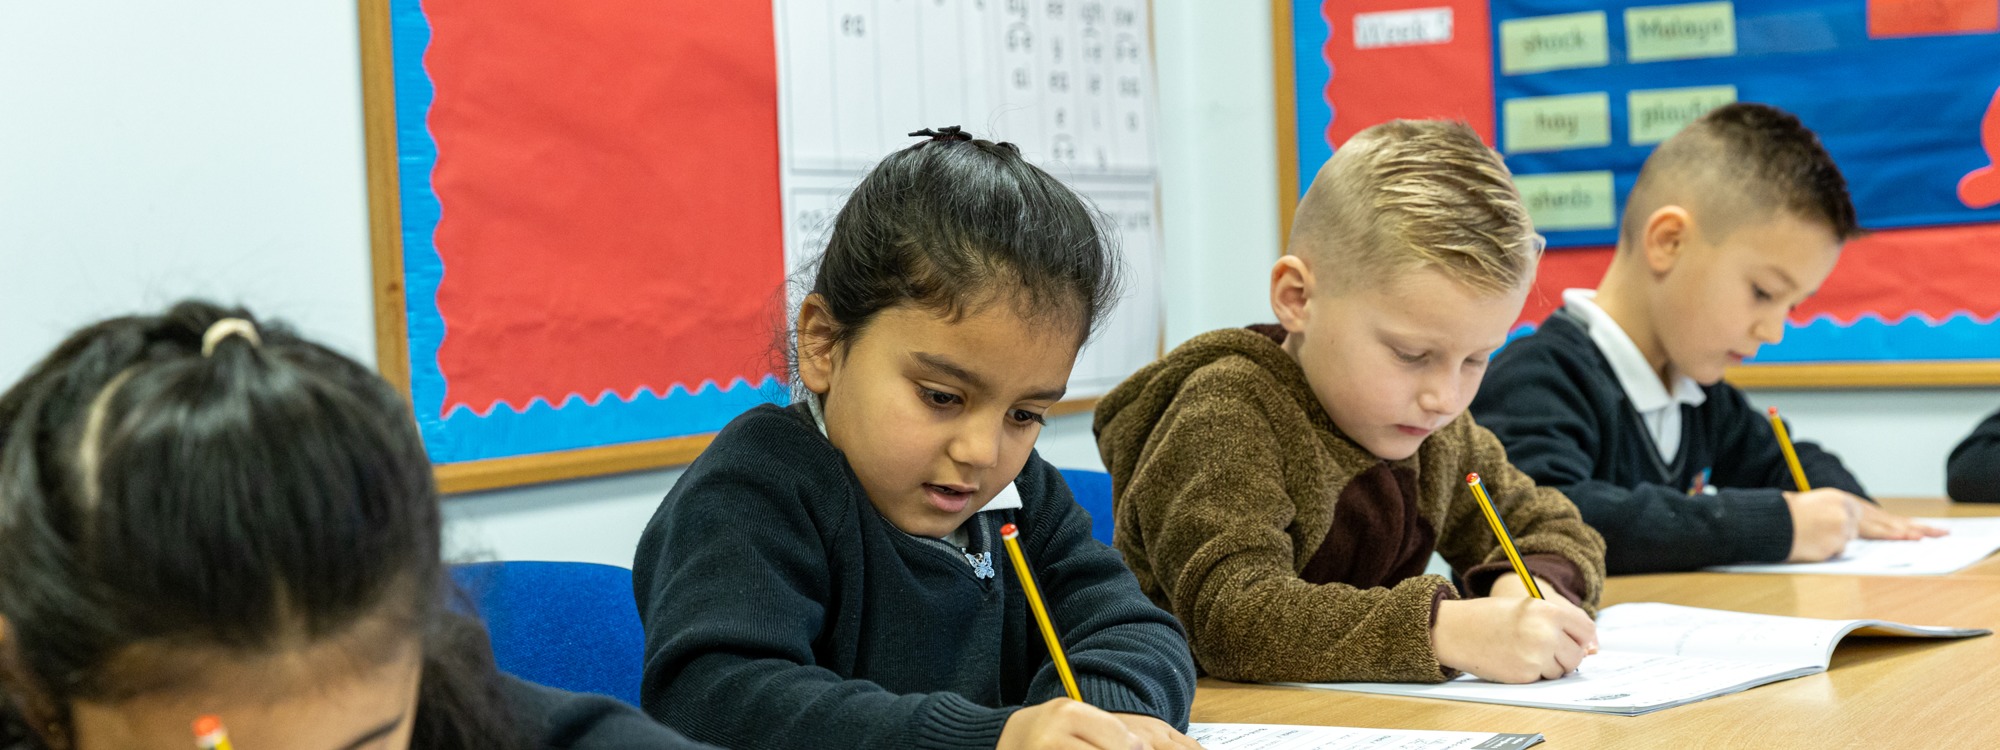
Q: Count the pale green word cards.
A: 5